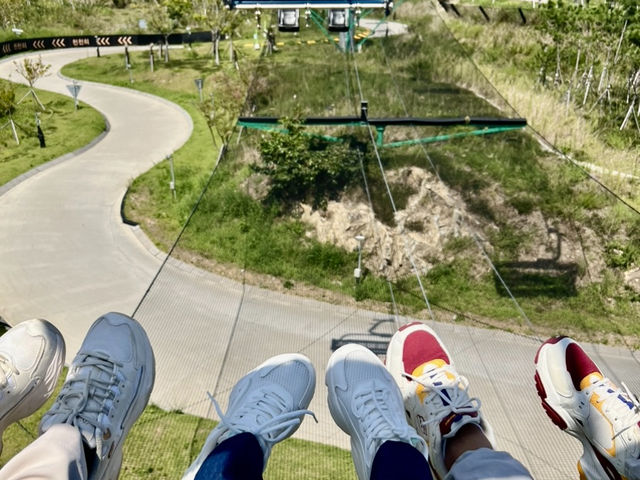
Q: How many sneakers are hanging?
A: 6